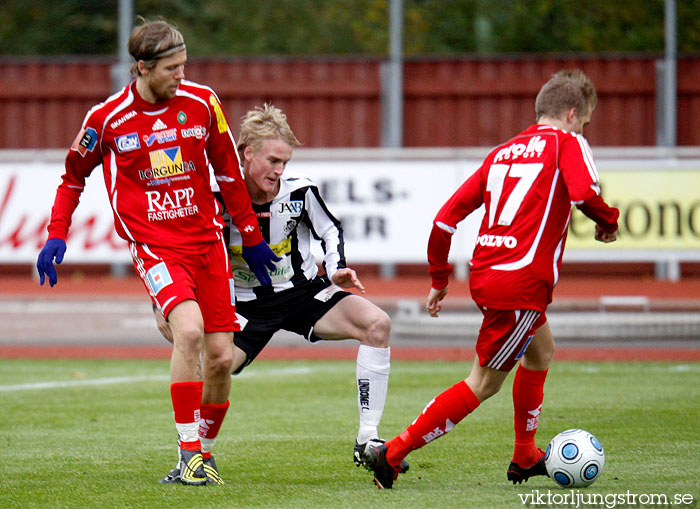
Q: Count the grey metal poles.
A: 3